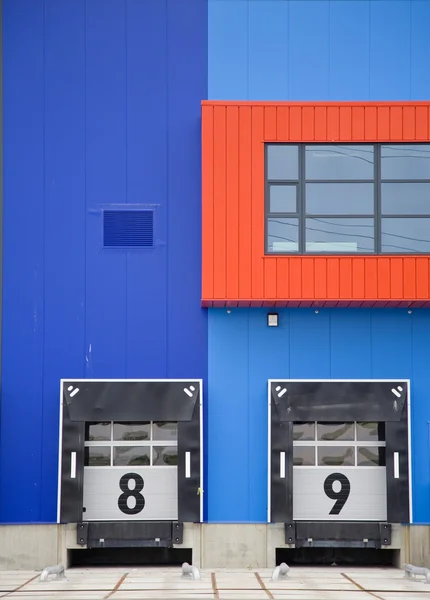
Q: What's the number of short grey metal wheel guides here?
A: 4